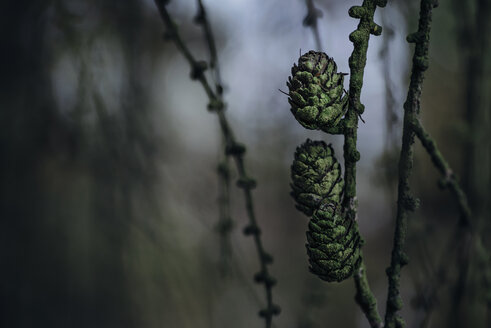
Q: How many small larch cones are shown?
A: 3